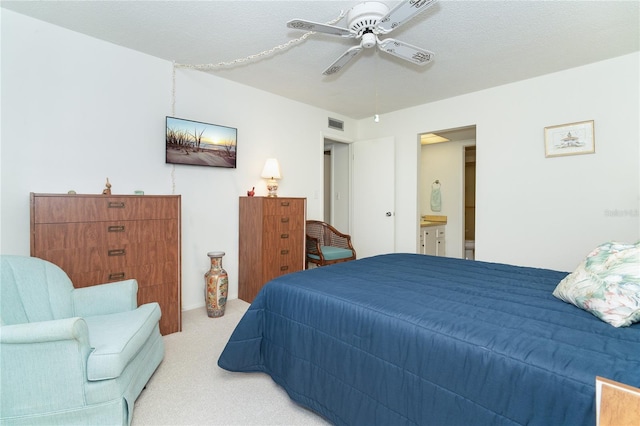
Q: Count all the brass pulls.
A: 9